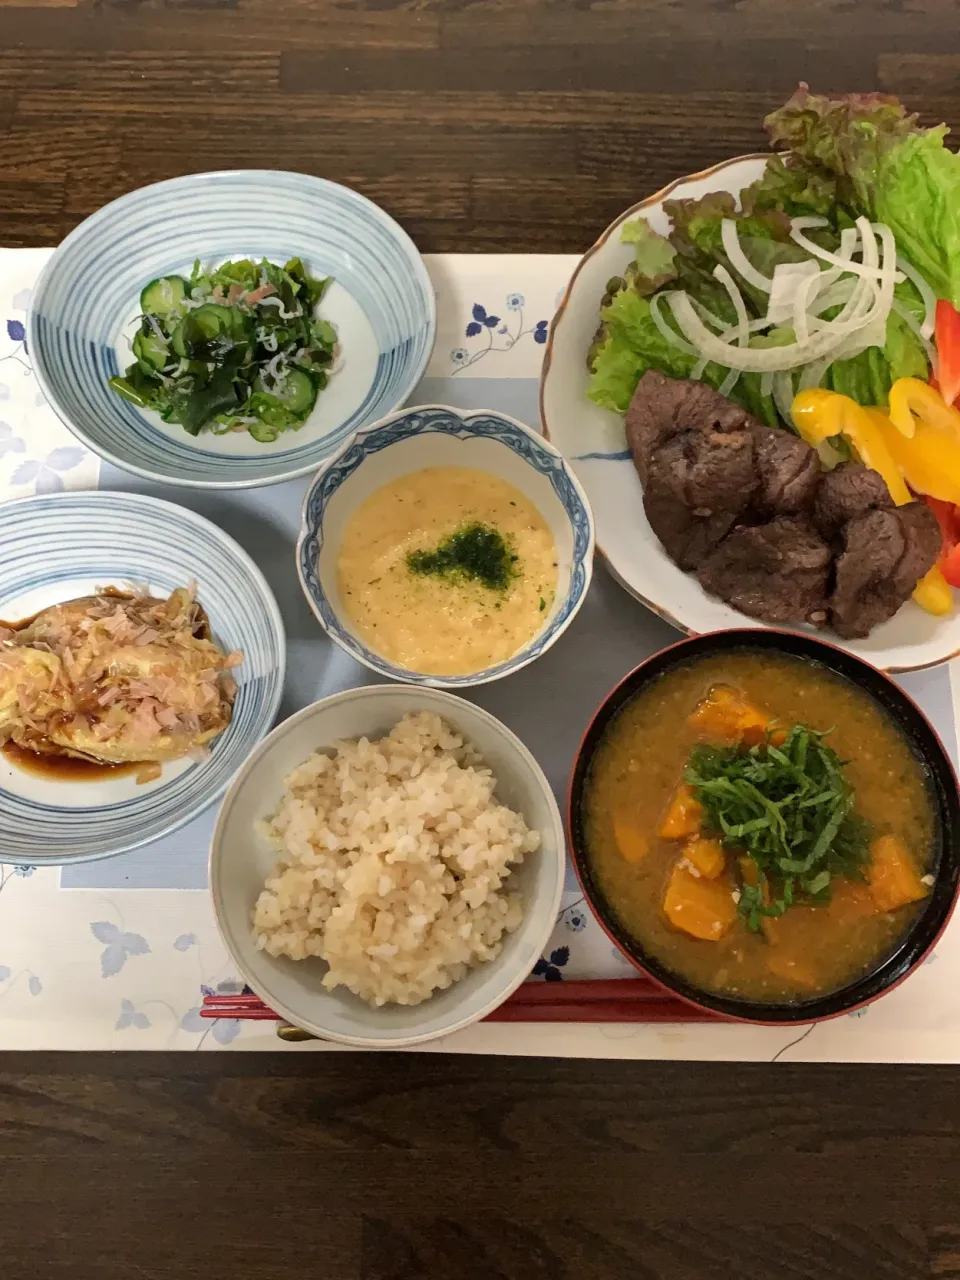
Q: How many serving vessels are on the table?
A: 6